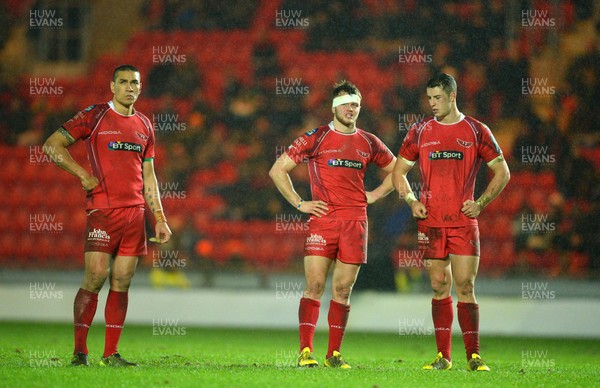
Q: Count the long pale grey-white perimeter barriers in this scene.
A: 1